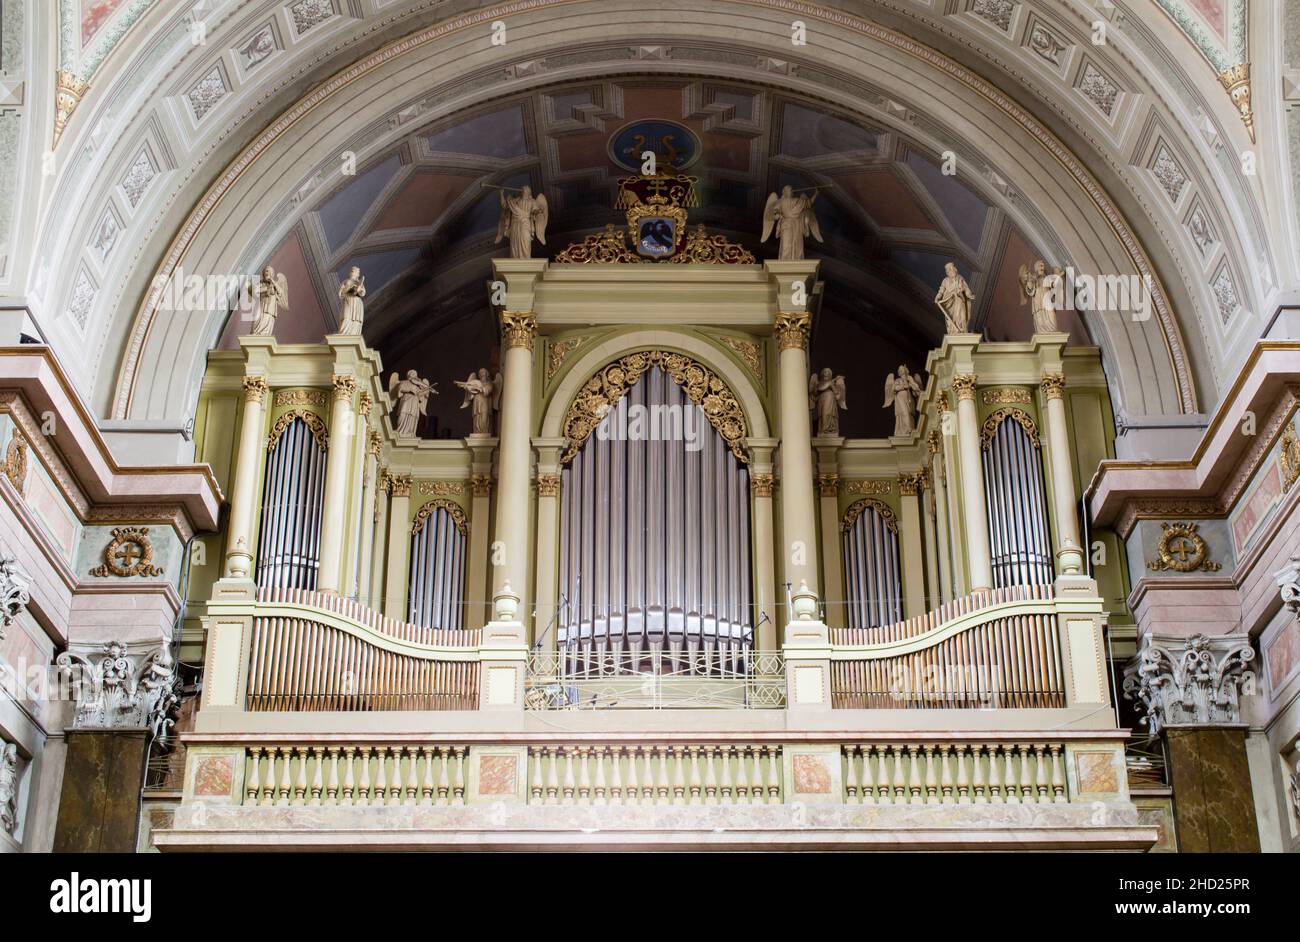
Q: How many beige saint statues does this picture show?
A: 10